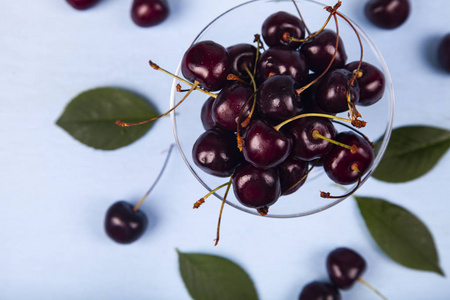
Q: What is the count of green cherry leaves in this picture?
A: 4